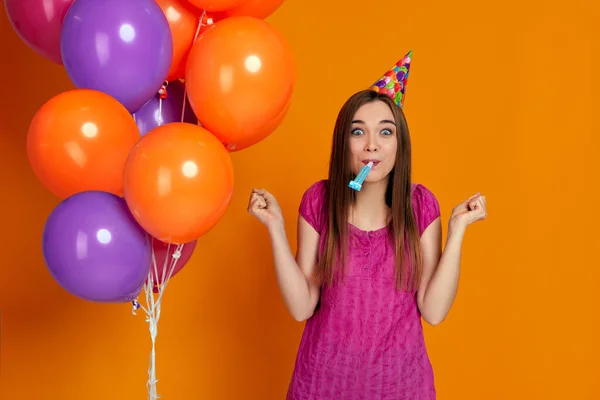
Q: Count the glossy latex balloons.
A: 11